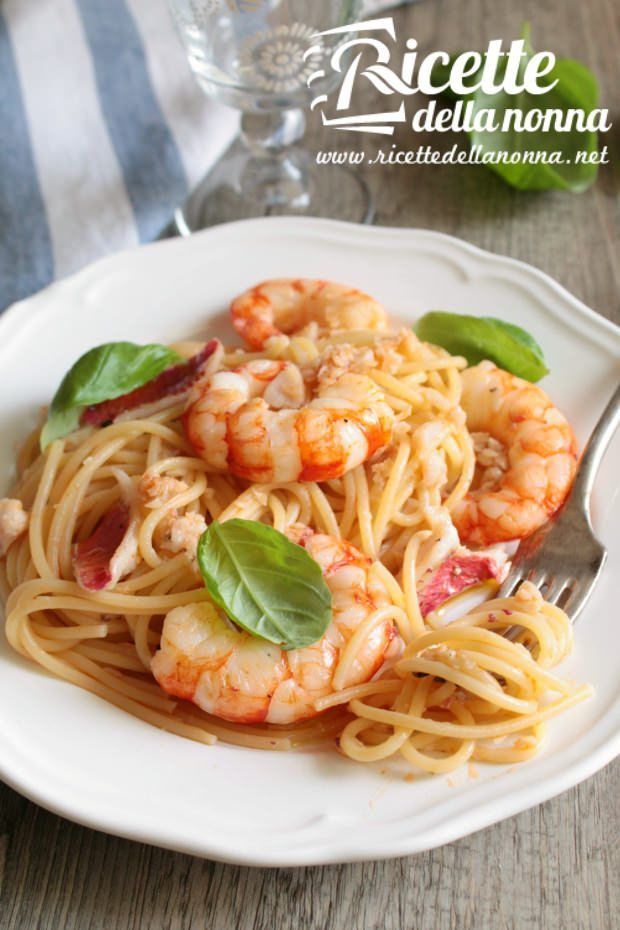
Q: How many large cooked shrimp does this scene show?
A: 4